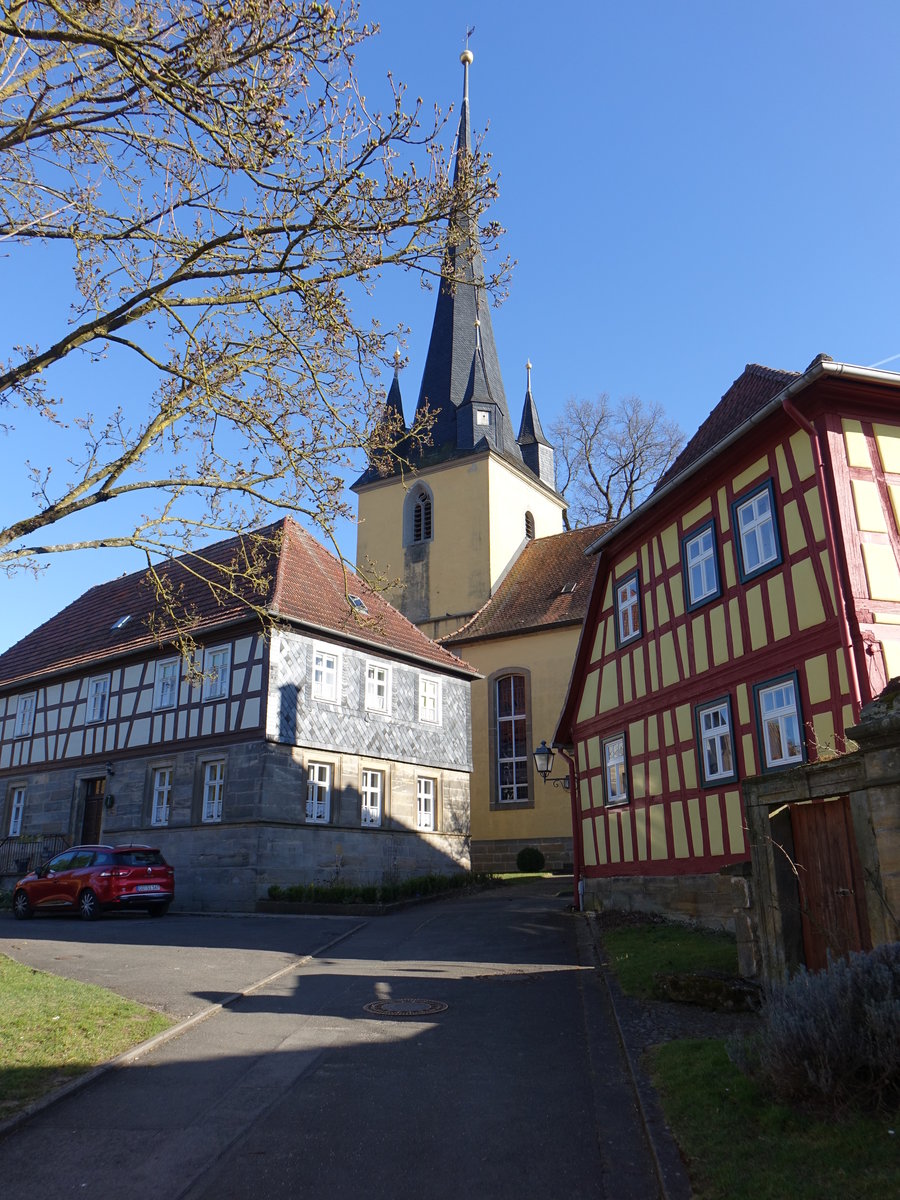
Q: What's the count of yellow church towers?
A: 1